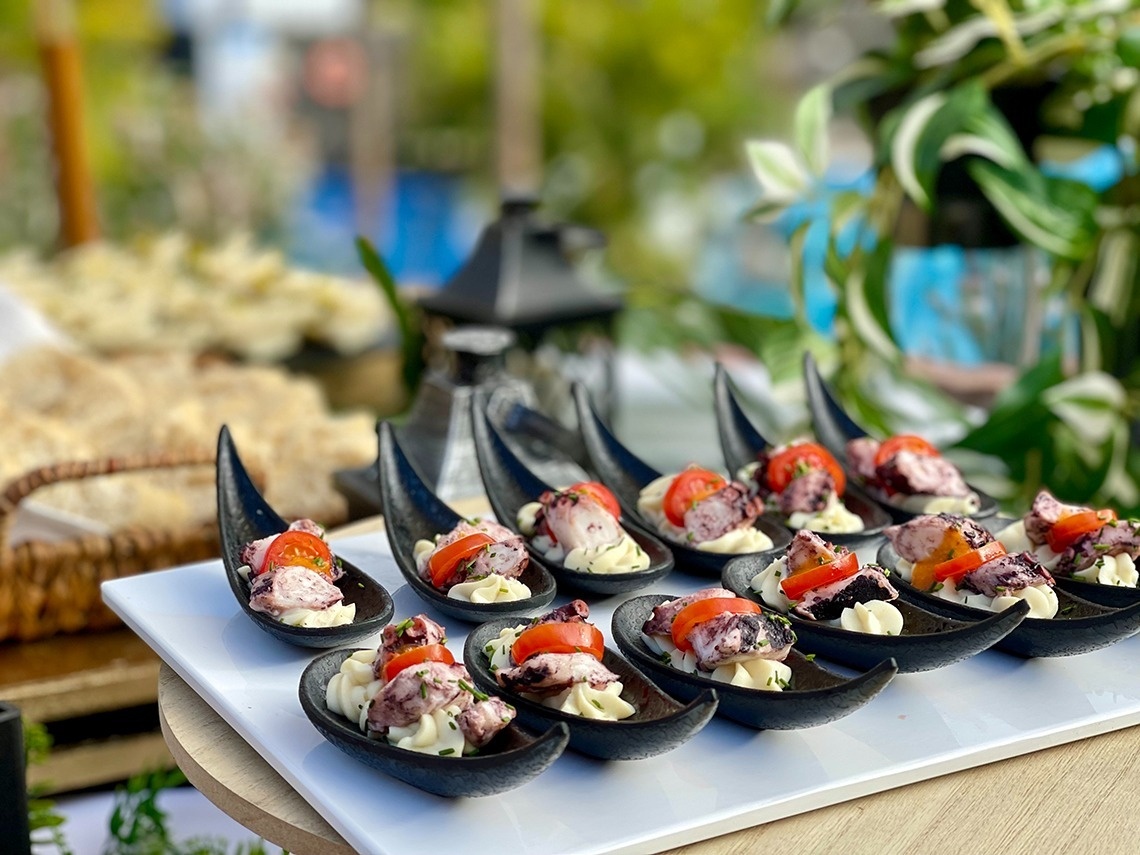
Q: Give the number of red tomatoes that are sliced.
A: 12